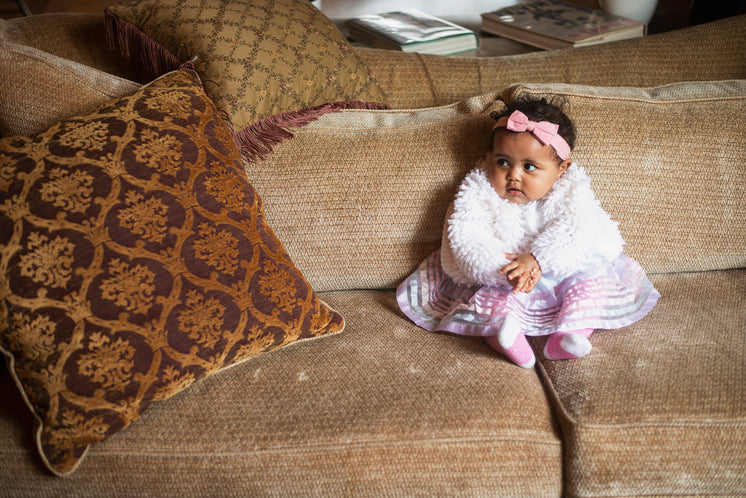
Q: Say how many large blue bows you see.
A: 0